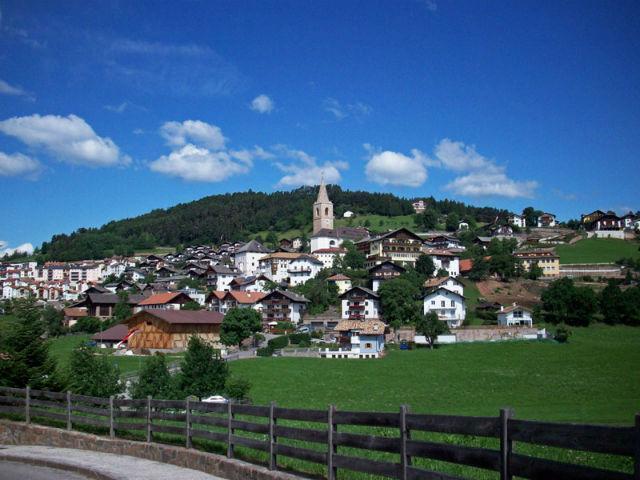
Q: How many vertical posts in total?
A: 11